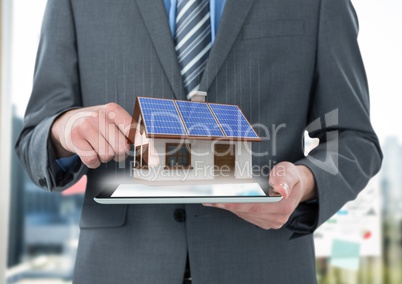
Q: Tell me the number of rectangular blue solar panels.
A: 3